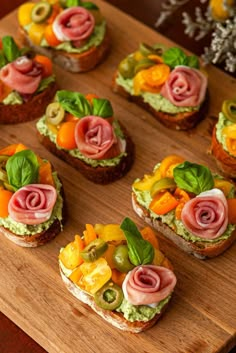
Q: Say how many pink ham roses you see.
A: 7